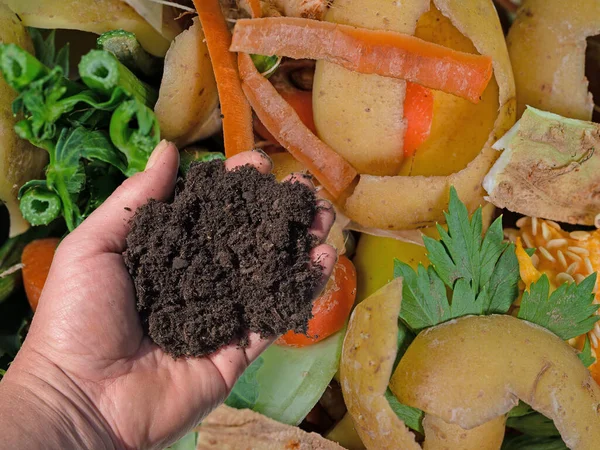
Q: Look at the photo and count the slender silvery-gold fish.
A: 0